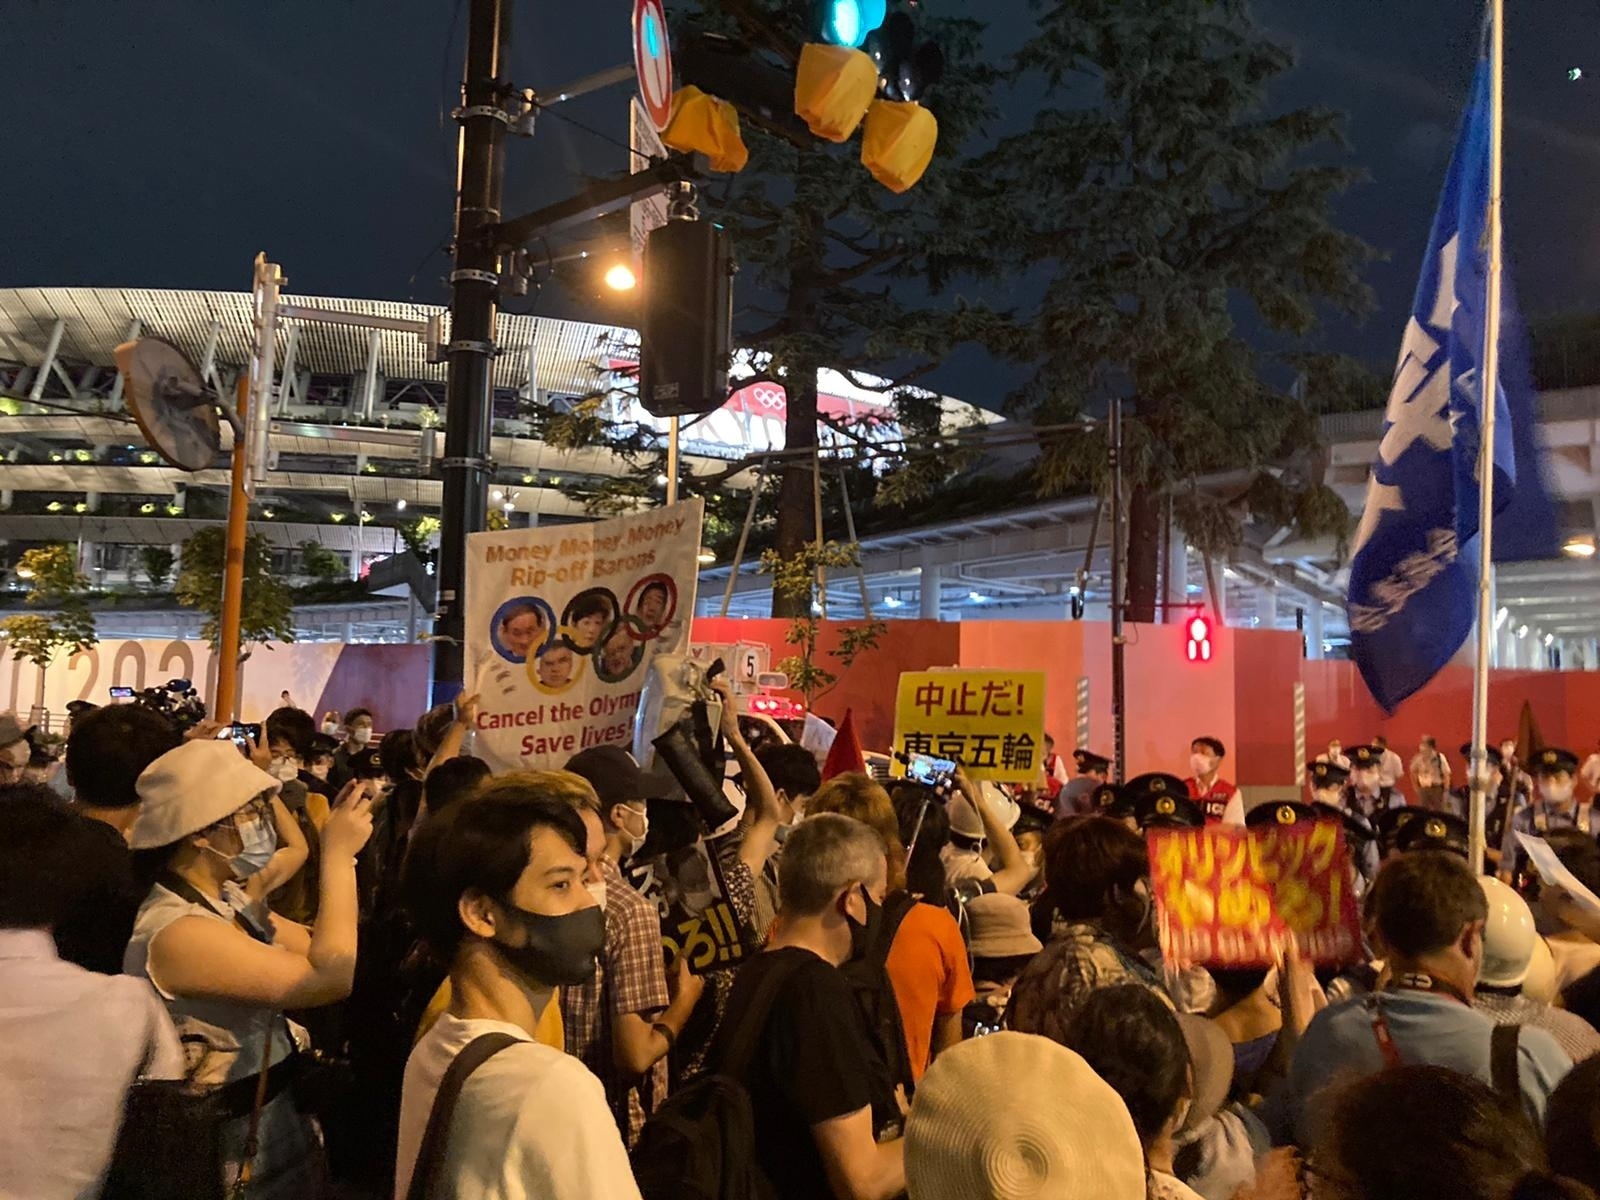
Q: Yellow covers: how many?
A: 3